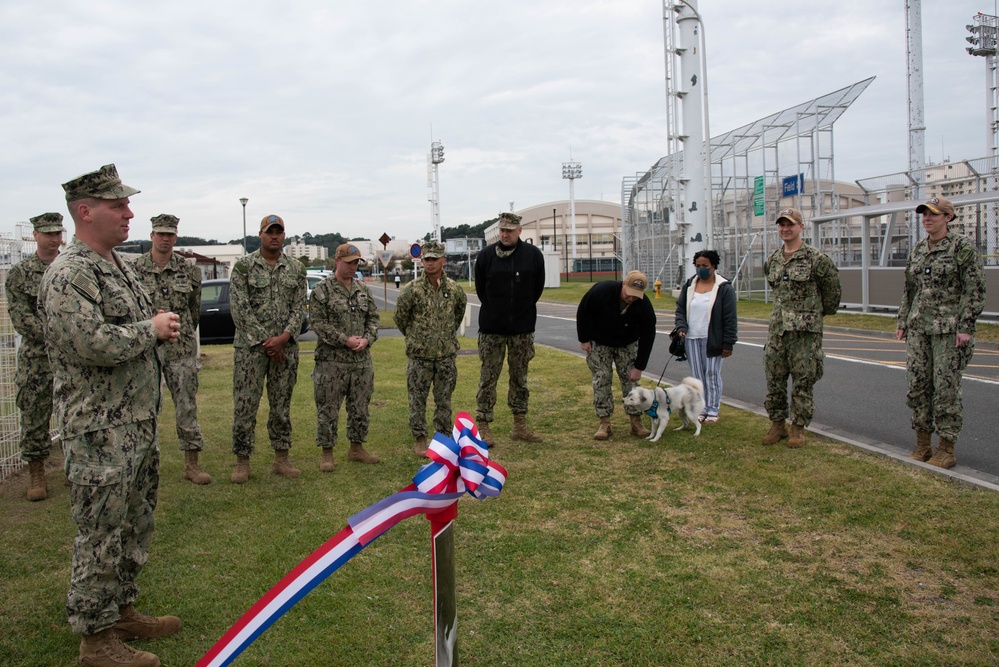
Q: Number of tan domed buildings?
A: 2